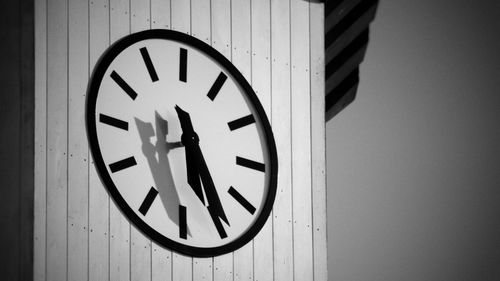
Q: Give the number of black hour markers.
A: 12